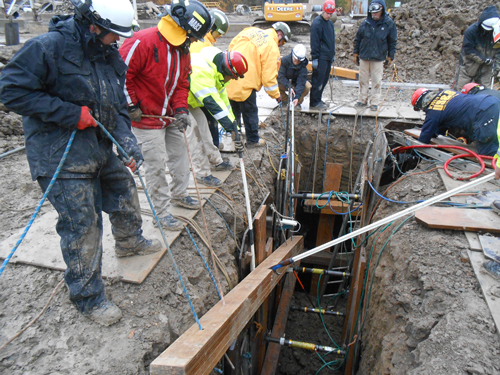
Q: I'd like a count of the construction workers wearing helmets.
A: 11